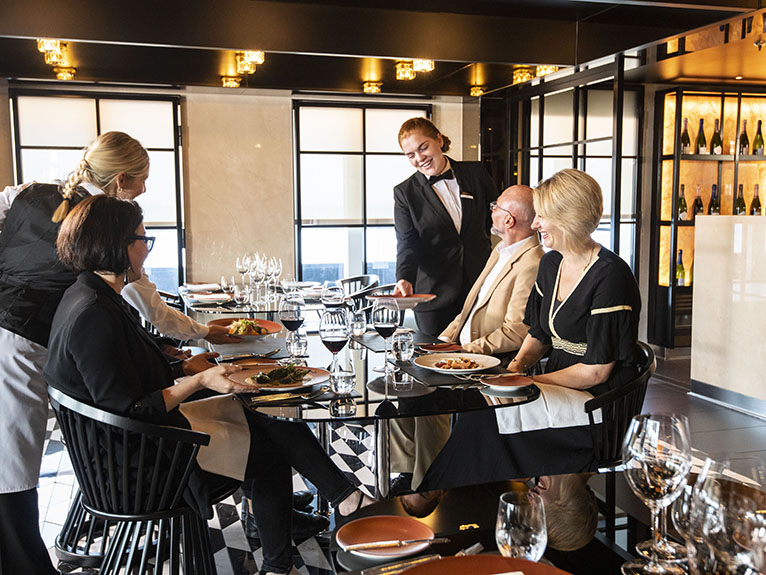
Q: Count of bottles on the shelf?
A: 11